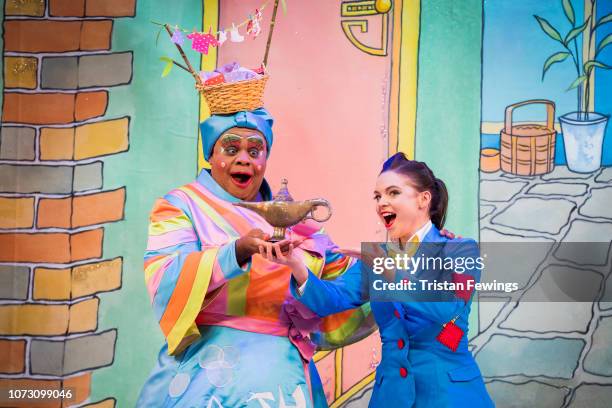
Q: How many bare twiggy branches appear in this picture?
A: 2